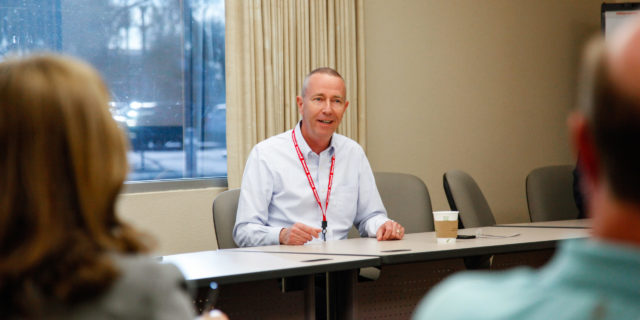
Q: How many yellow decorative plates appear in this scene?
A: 0